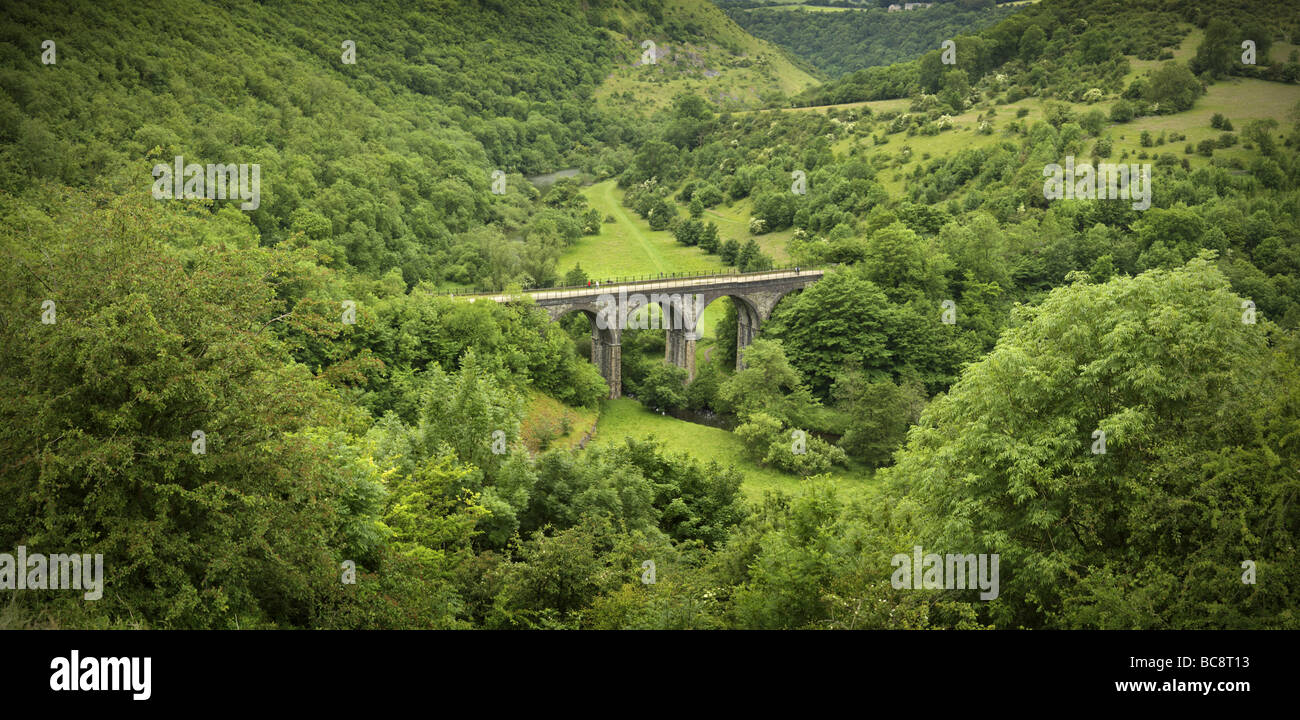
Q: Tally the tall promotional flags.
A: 0